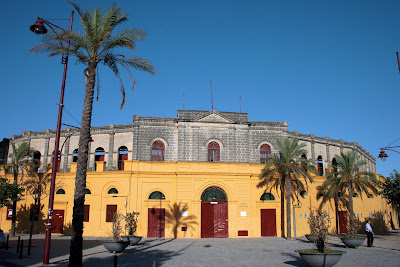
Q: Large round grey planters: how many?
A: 5